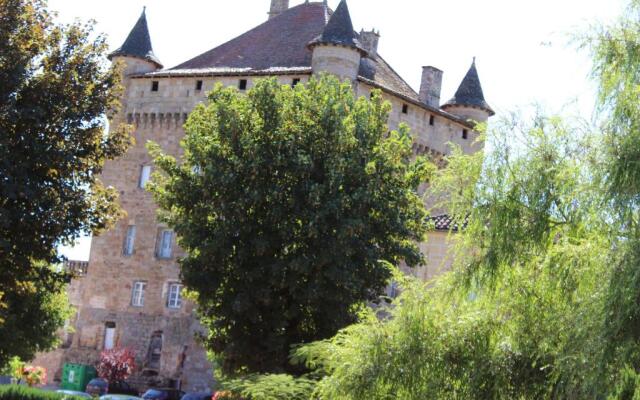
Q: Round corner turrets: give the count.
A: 3